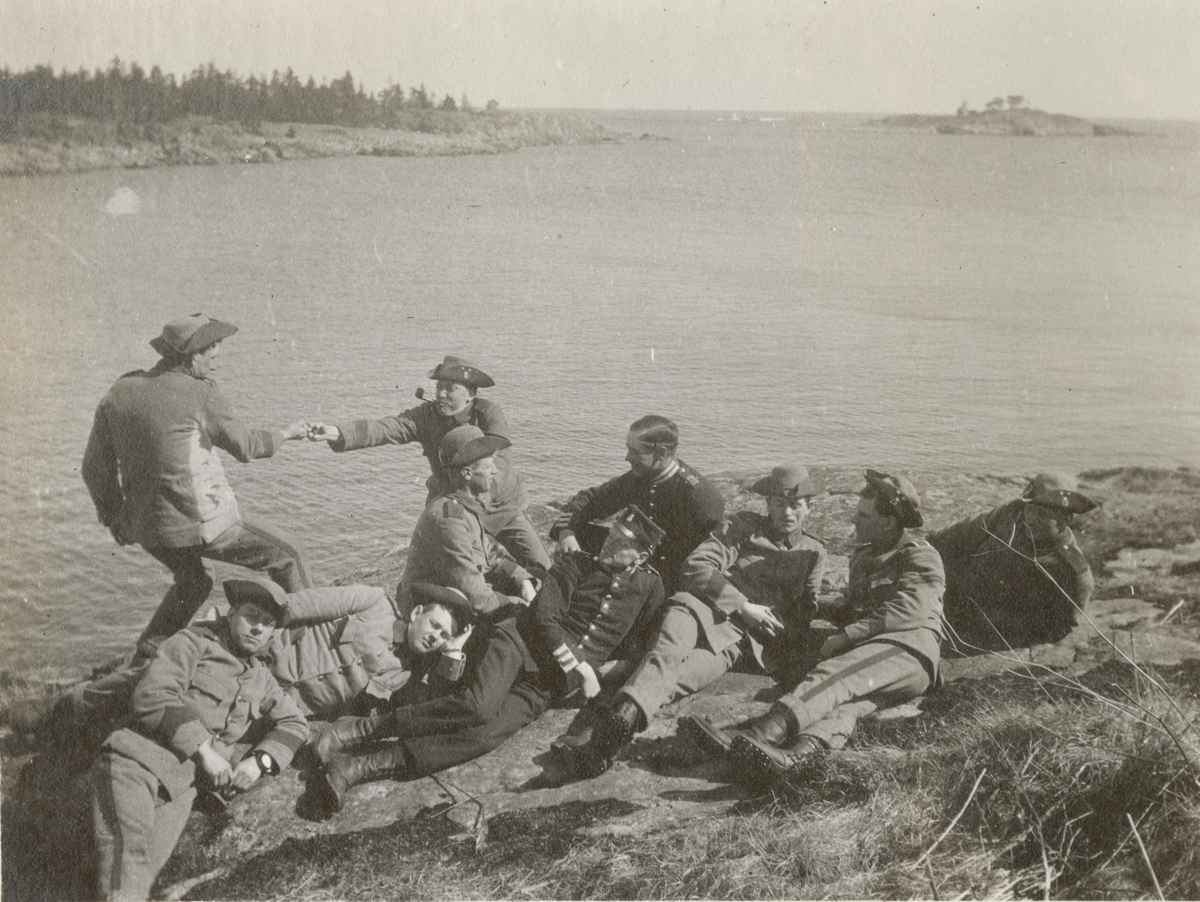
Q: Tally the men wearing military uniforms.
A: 10